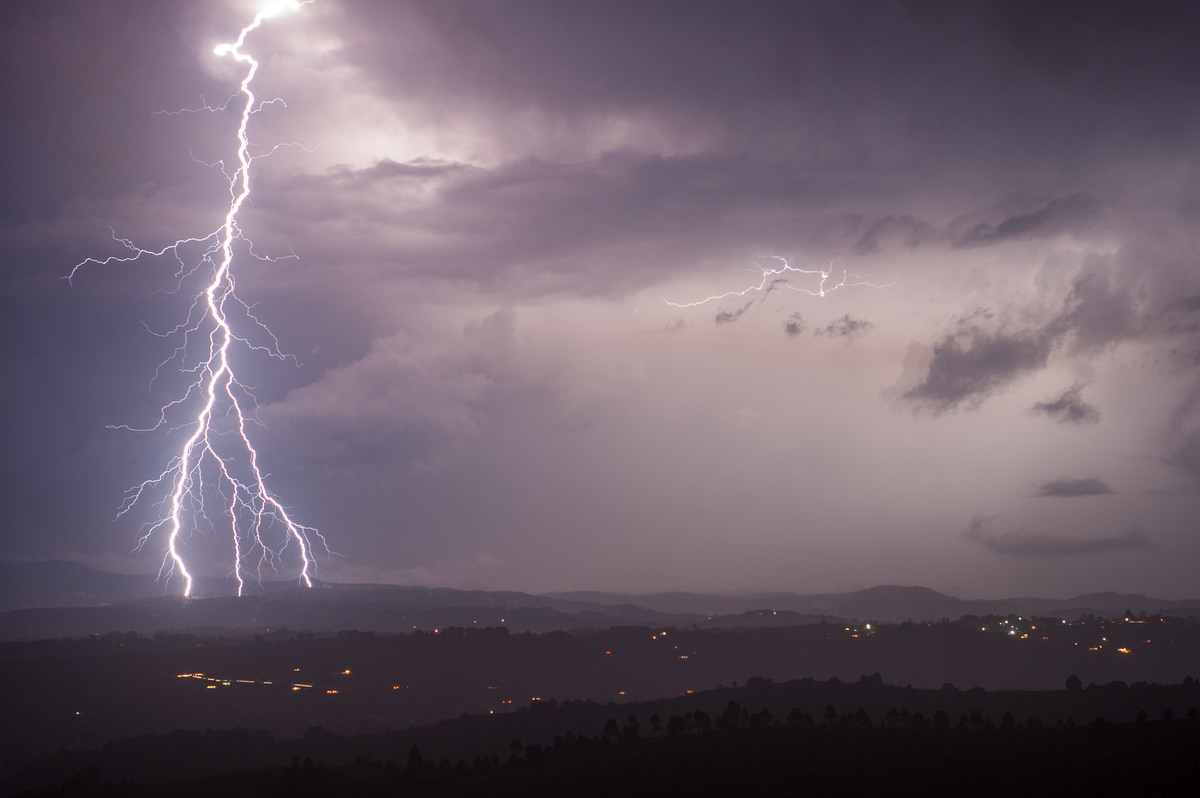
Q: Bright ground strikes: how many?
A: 3